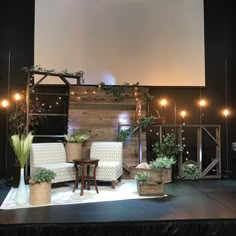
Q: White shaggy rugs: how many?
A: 1